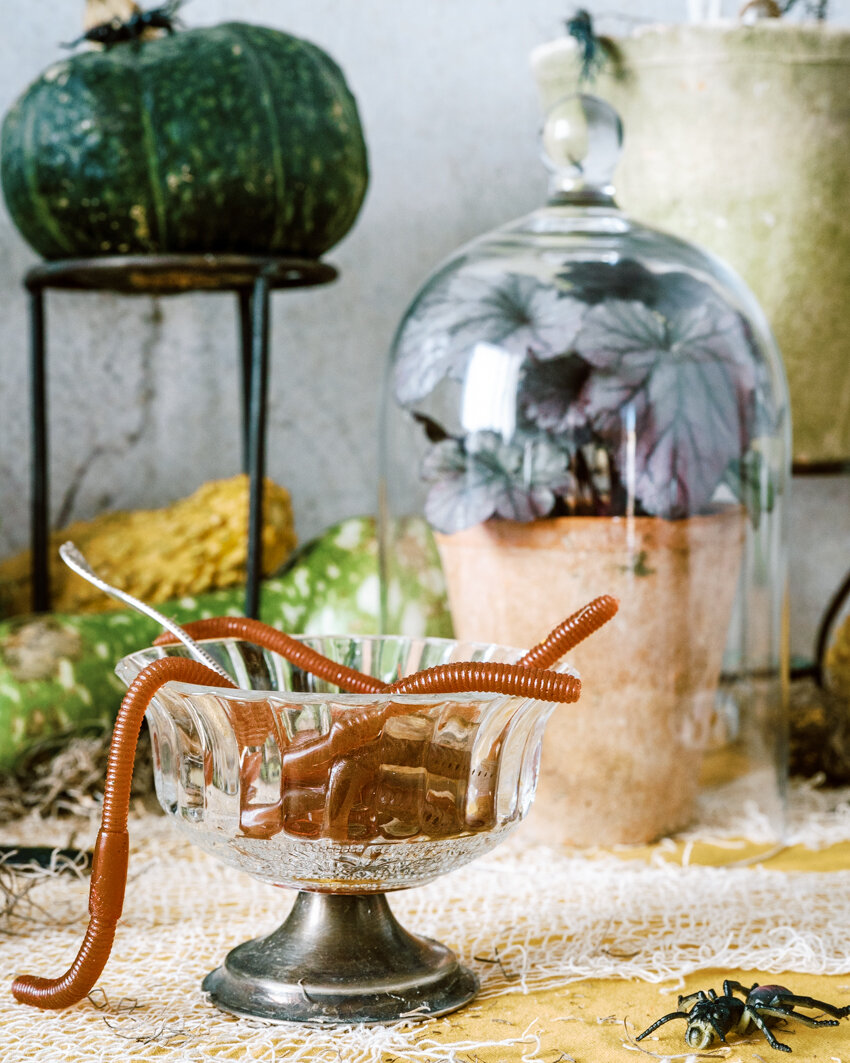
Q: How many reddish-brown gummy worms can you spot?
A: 4